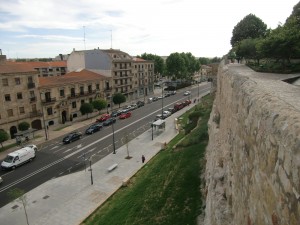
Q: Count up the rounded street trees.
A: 5